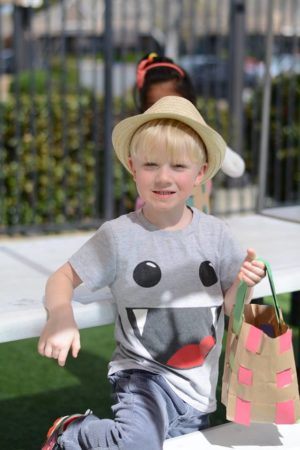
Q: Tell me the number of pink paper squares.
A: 6